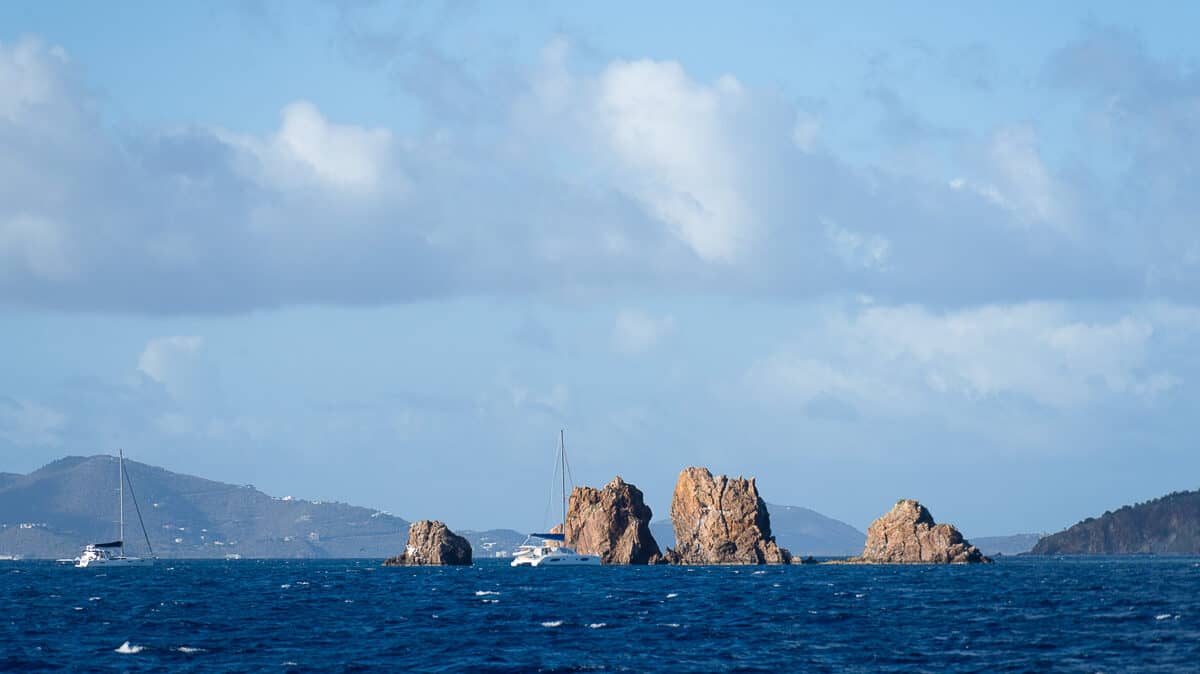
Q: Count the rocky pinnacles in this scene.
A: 4